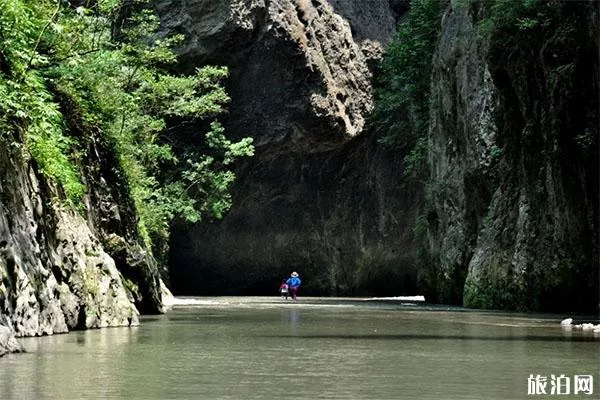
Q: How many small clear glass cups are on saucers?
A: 0